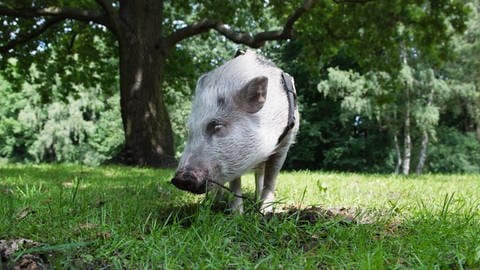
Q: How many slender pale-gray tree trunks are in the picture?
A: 3